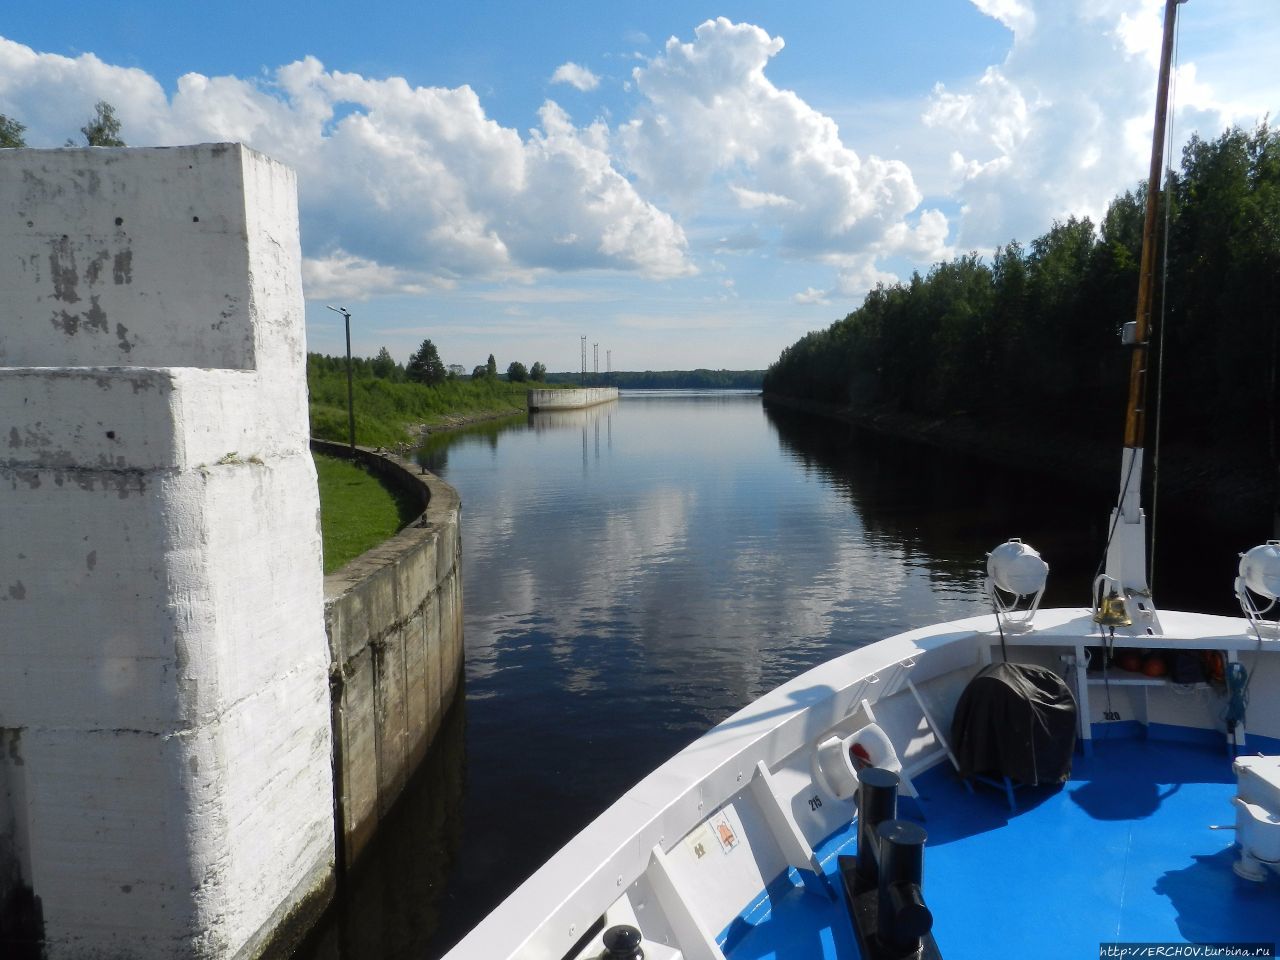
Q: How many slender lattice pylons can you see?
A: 3